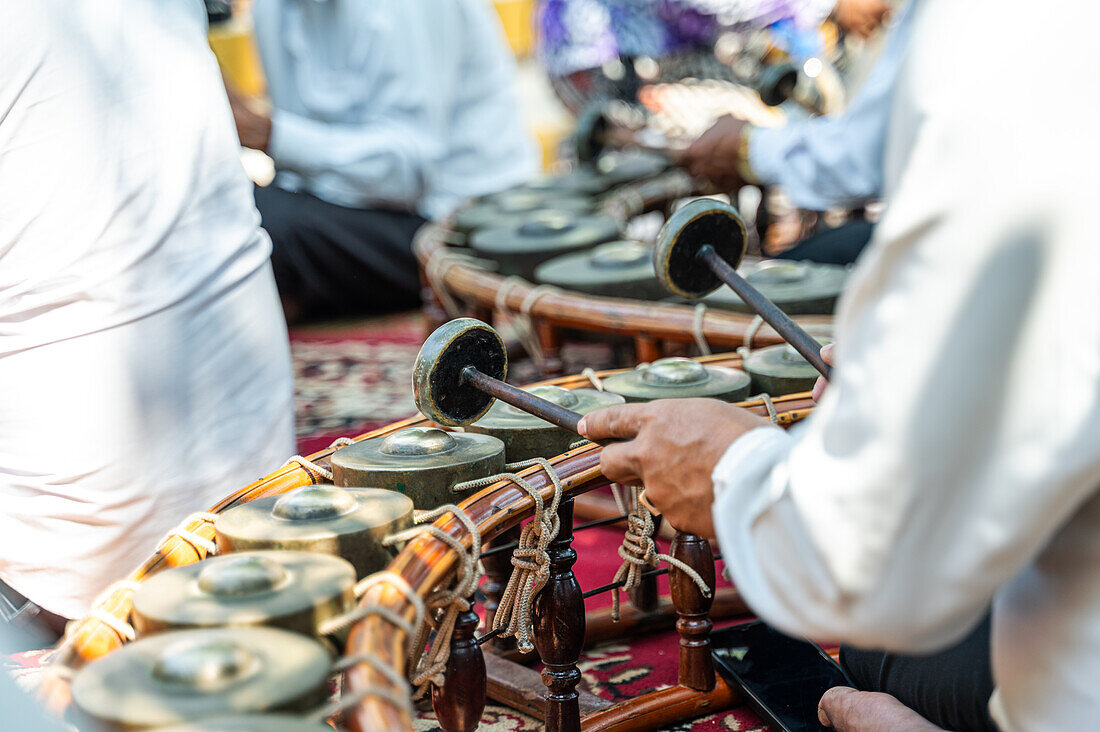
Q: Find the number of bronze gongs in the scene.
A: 14